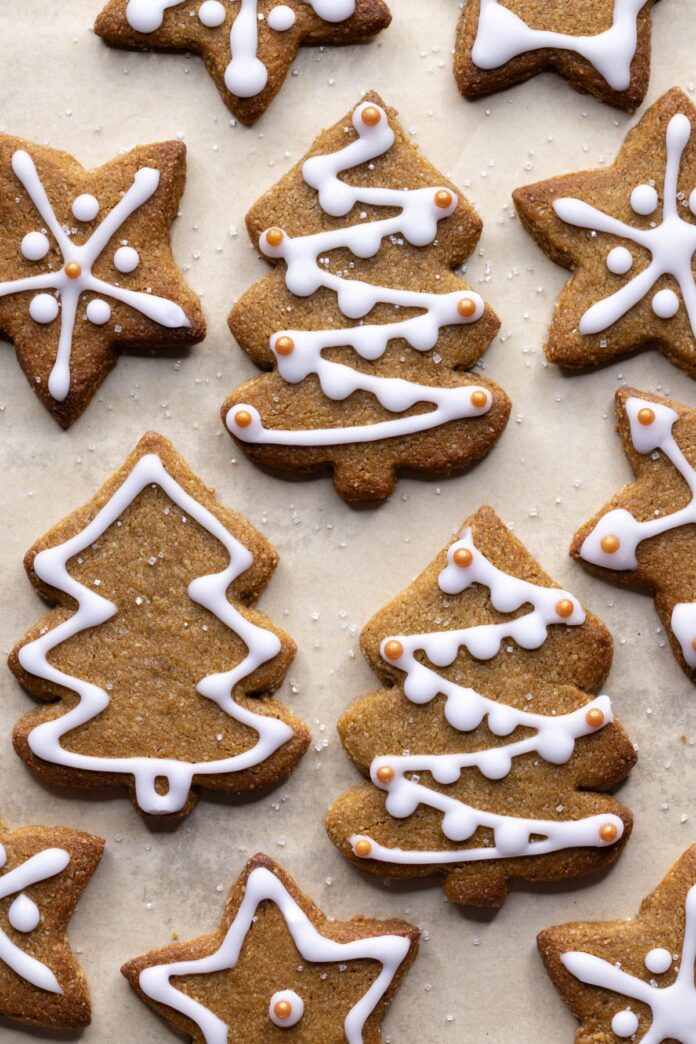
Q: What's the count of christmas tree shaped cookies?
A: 3